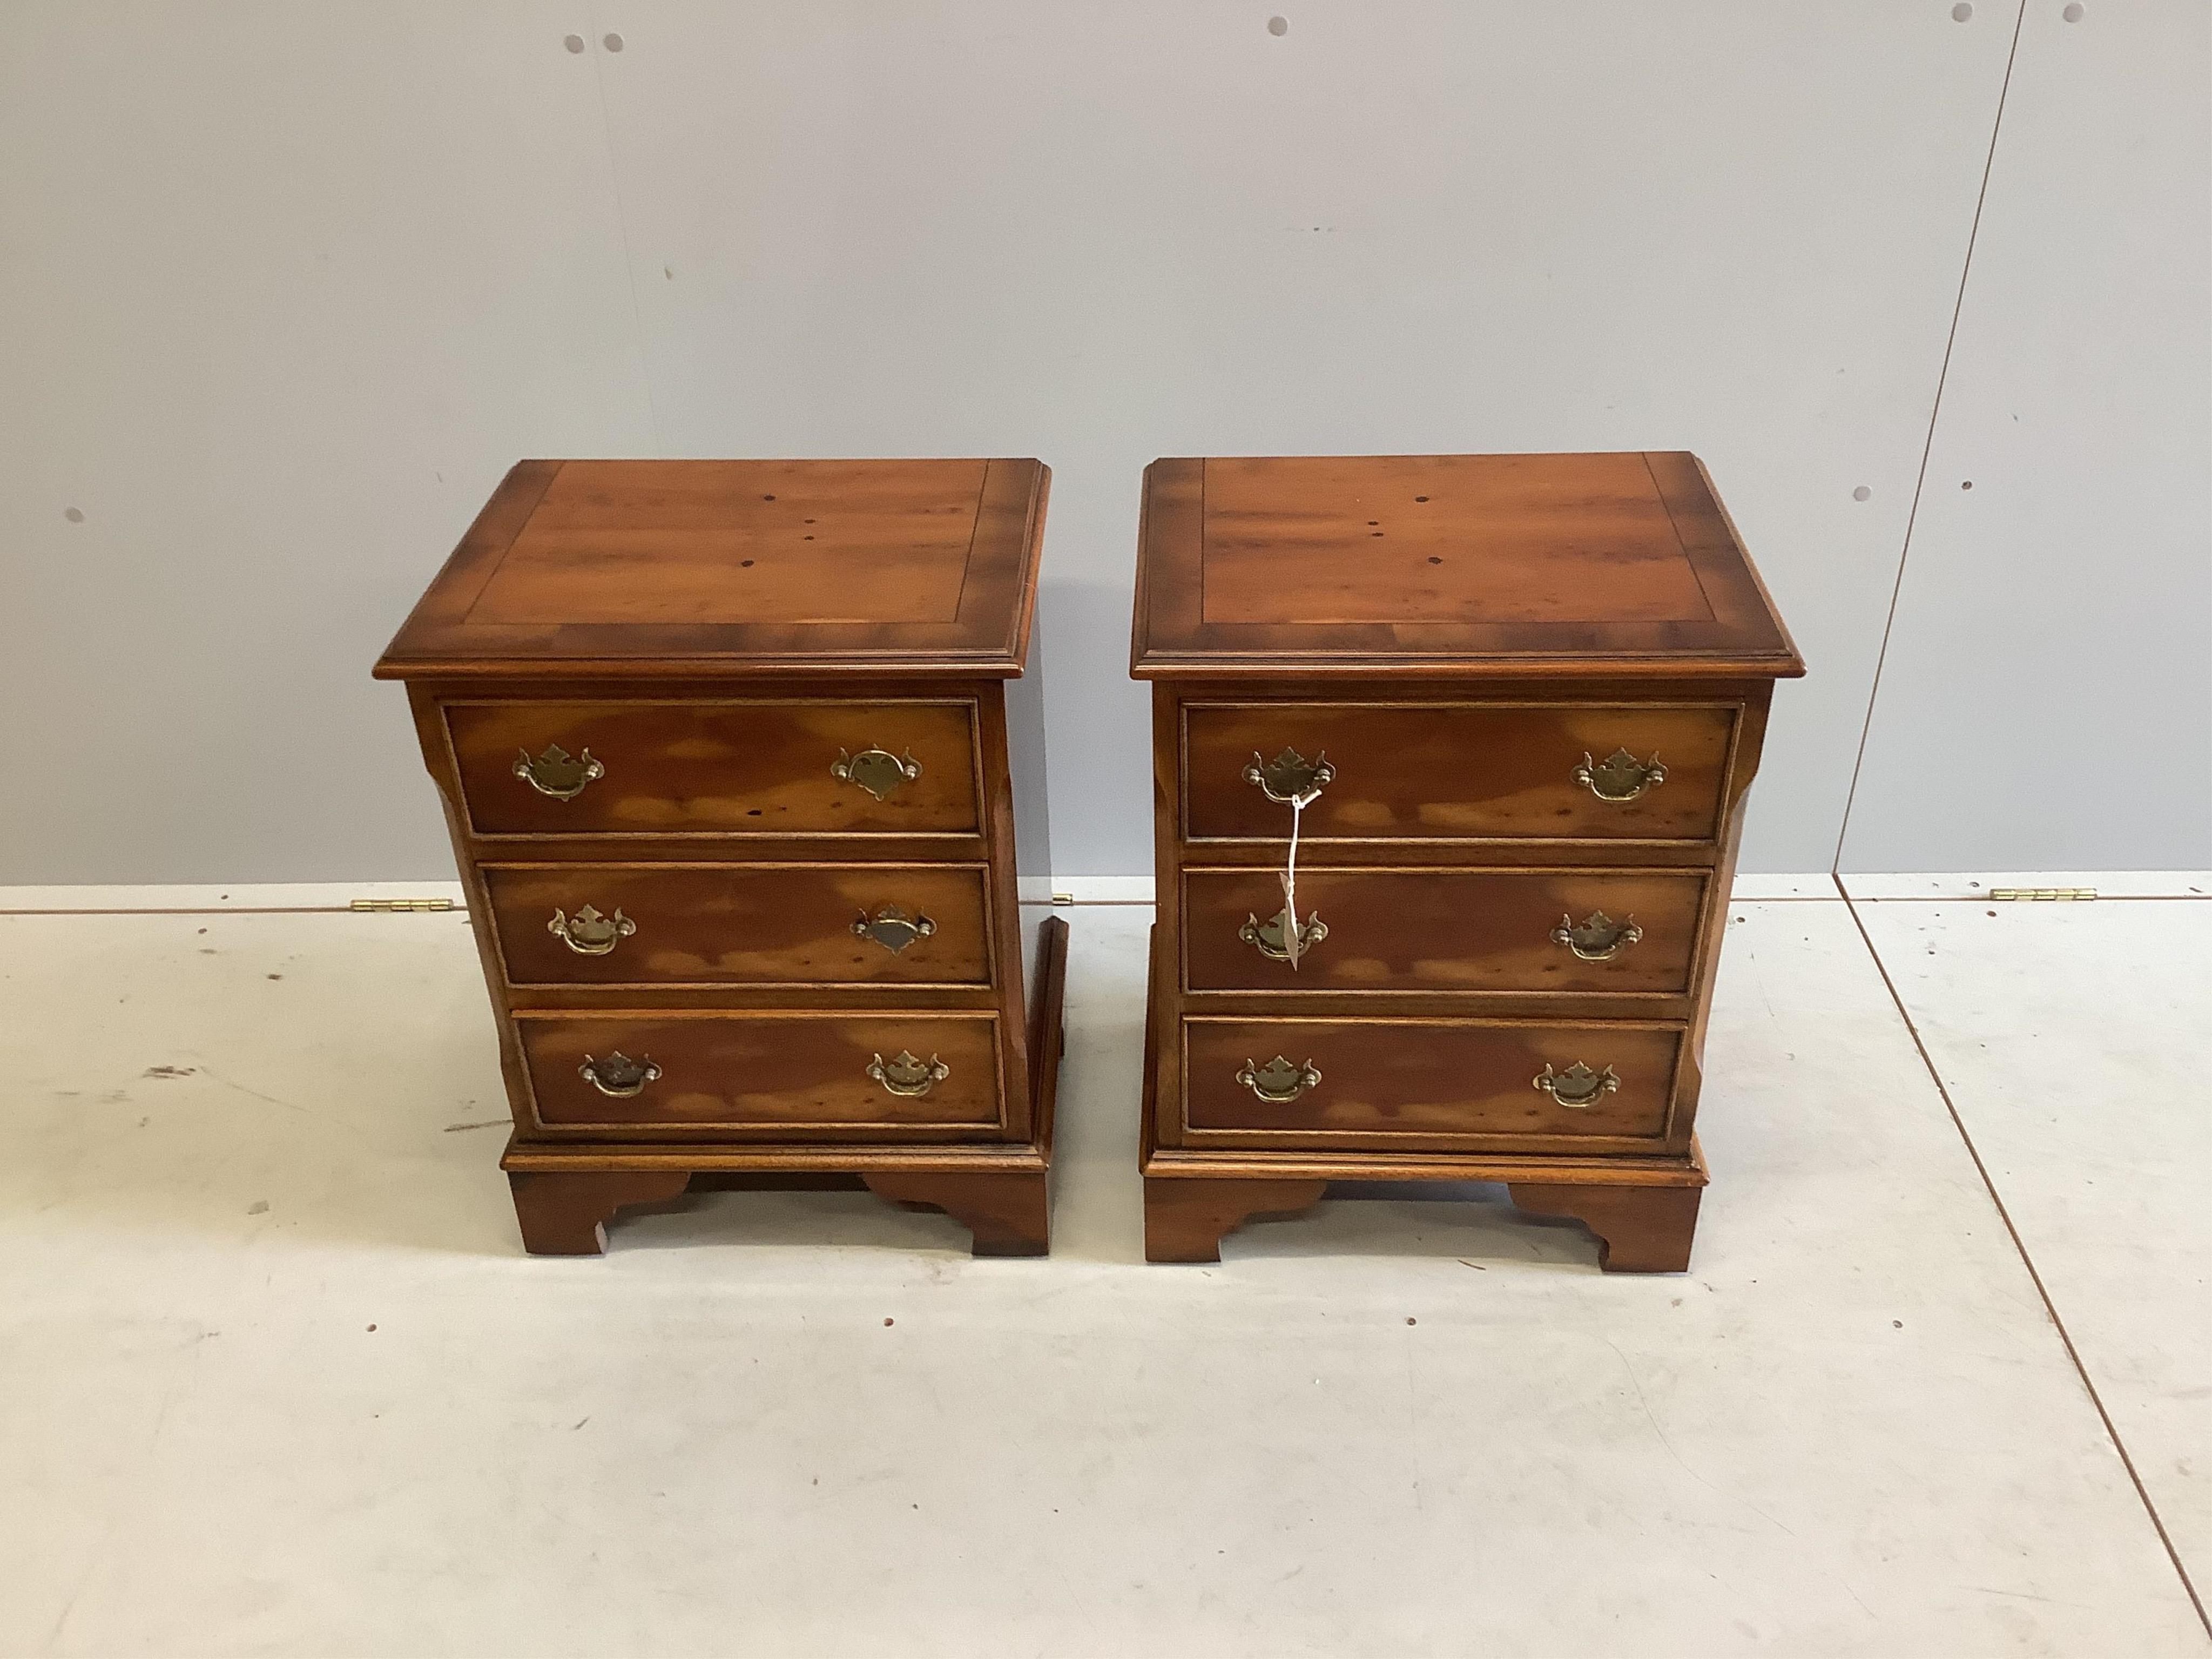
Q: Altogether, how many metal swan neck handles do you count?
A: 12